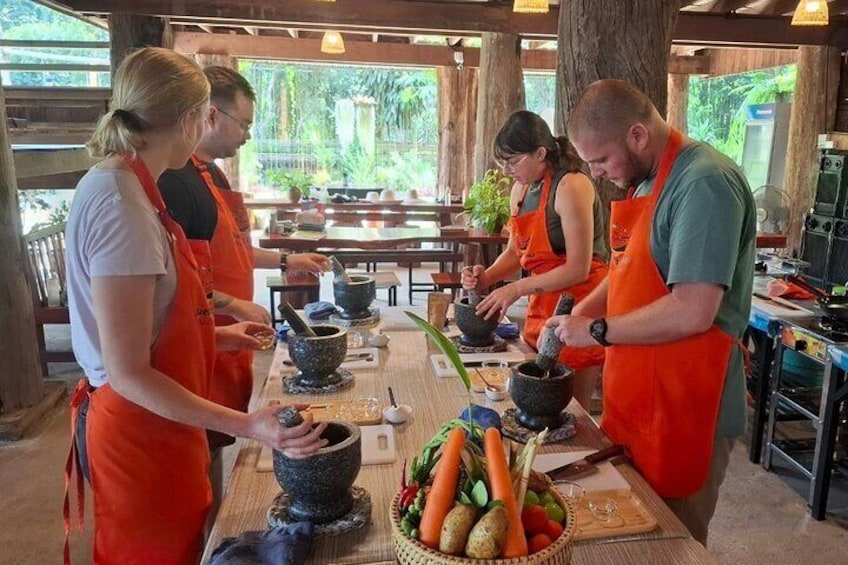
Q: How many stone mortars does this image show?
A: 5